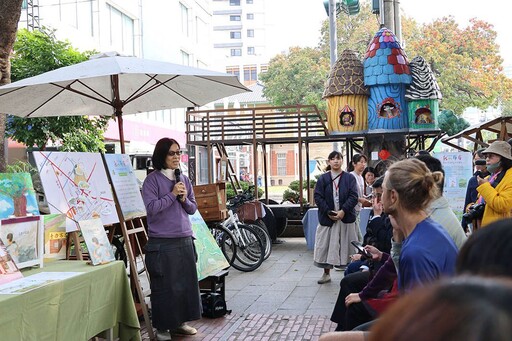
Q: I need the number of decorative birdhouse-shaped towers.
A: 3